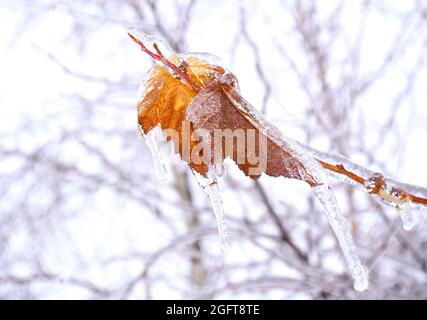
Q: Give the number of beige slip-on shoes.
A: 0